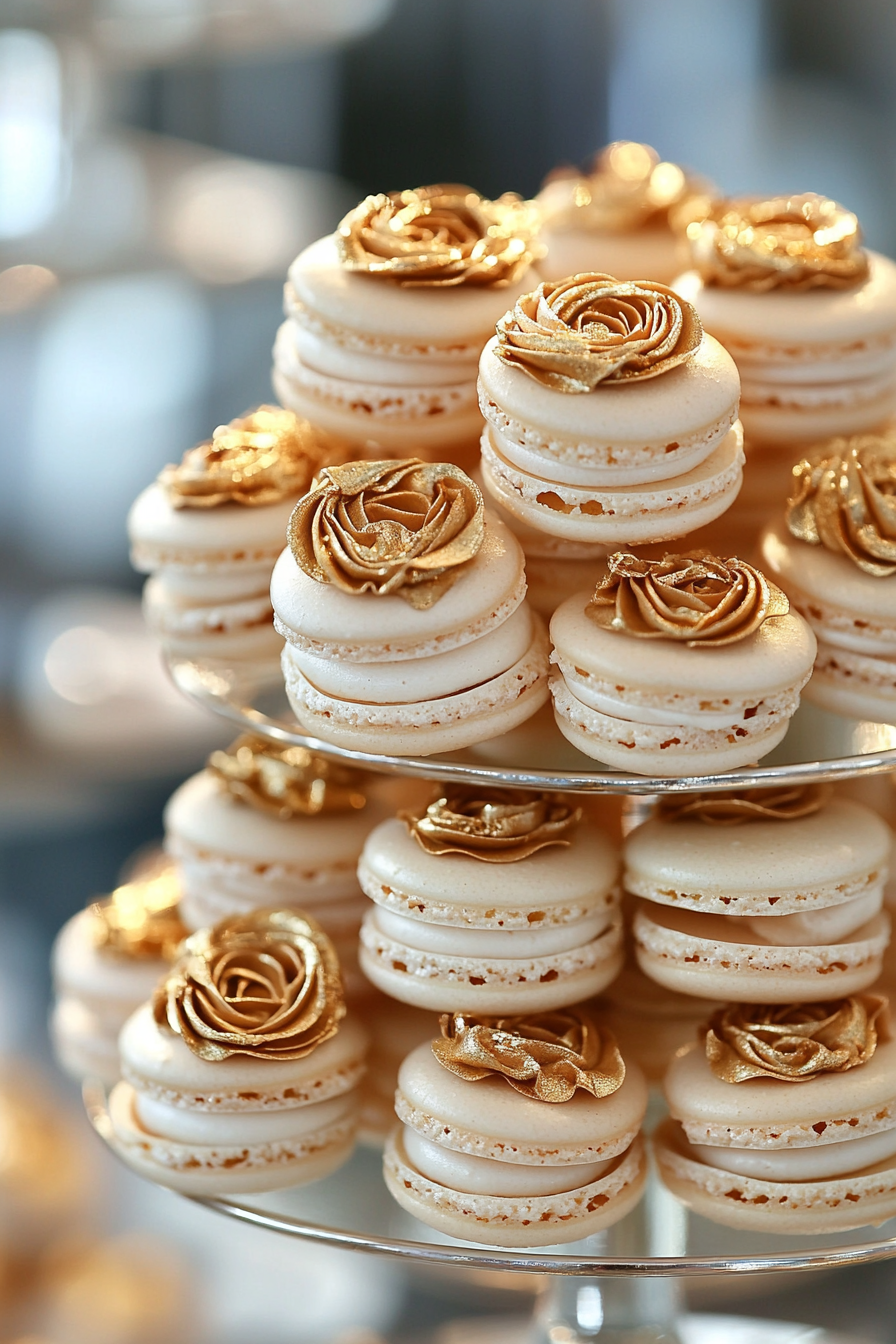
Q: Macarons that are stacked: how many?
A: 15